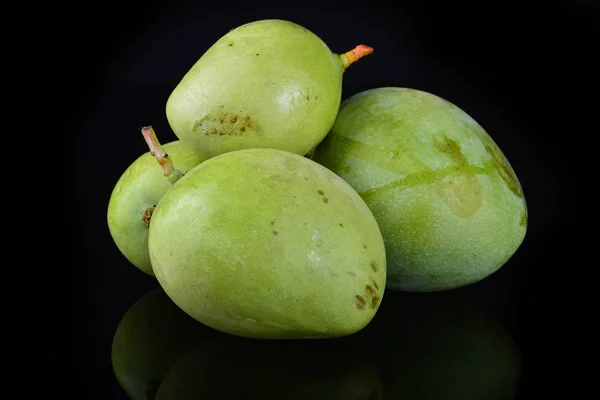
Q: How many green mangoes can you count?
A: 4